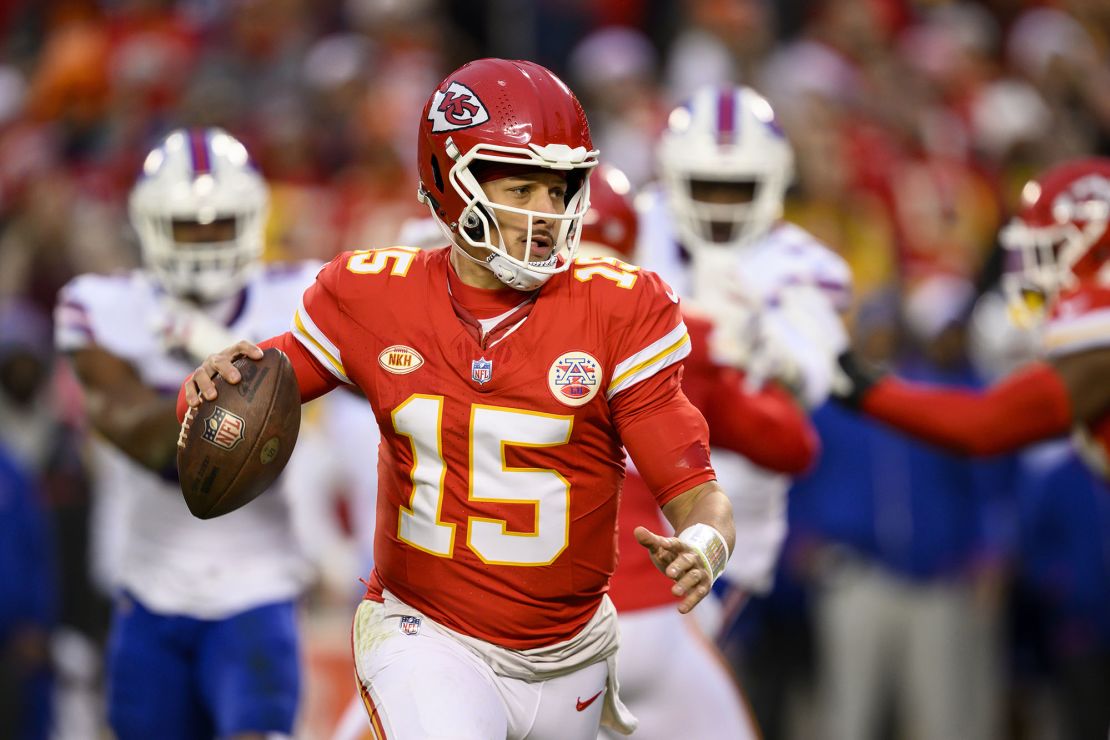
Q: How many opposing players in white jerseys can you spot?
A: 2